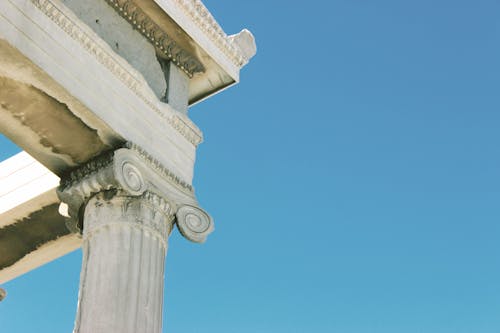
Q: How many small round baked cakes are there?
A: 0